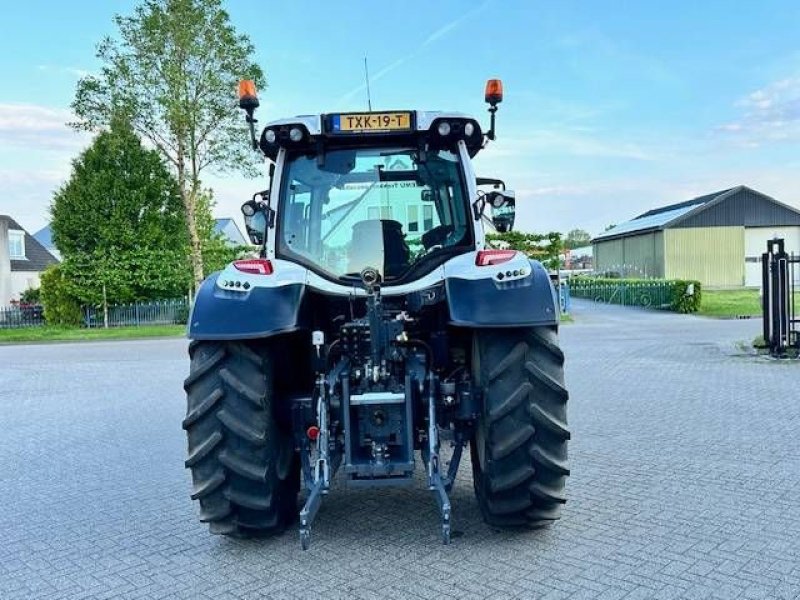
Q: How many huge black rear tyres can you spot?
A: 2